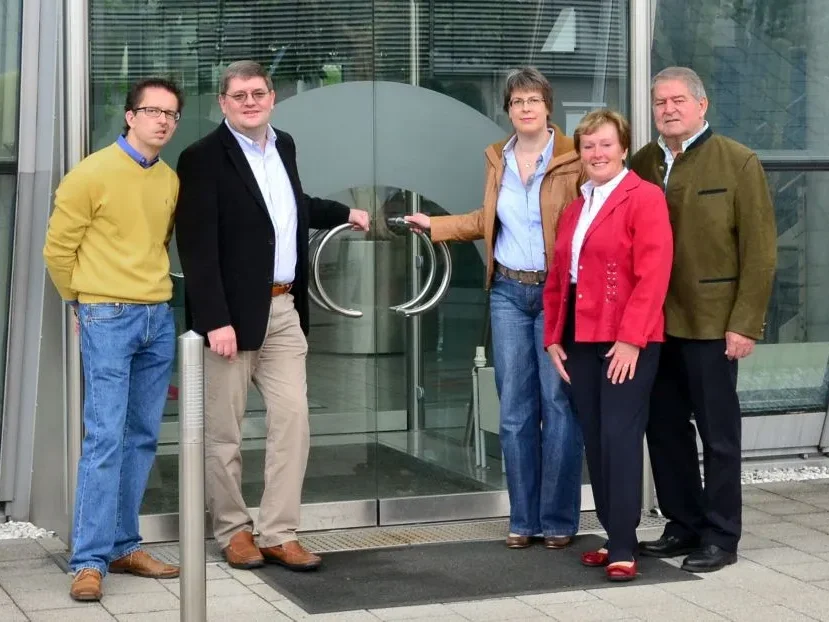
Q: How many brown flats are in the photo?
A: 2